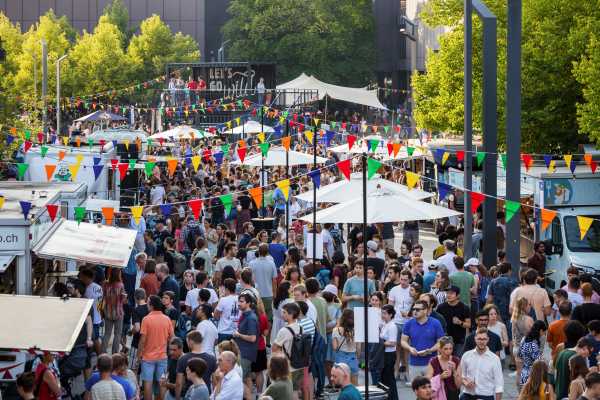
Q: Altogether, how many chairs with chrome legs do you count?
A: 0